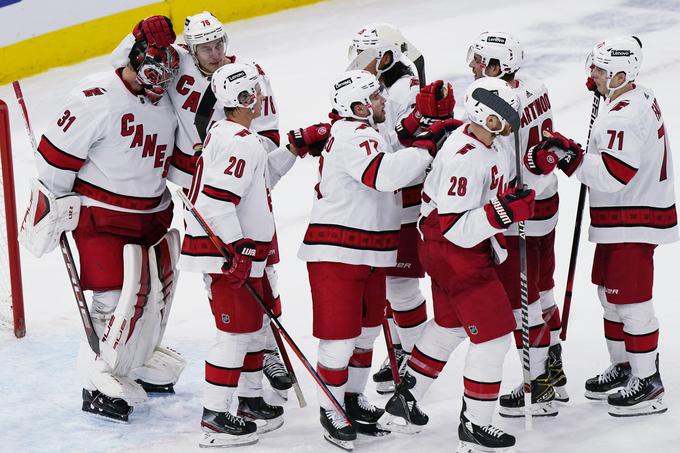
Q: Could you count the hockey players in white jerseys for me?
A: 8